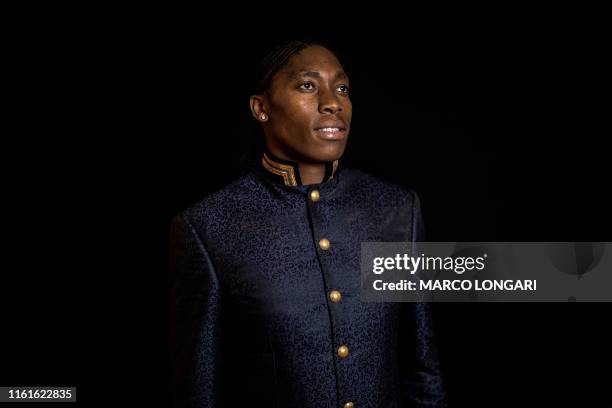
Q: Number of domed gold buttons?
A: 5